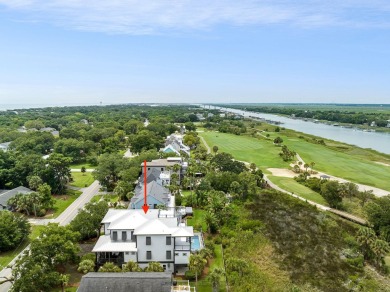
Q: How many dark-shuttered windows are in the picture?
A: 7